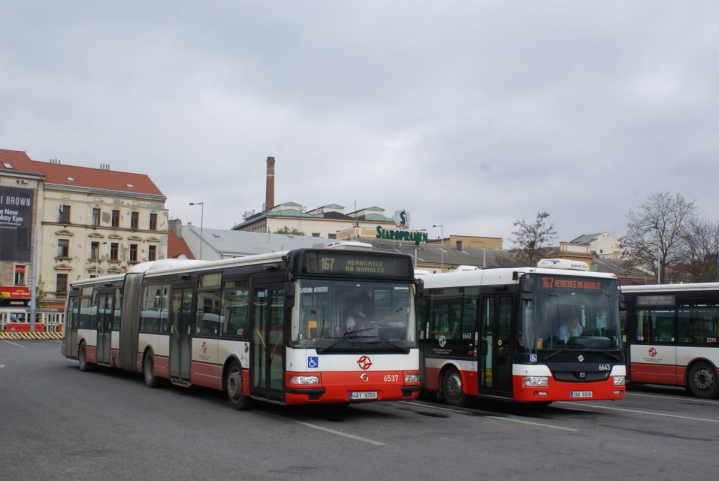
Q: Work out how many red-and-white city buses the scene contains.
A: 3